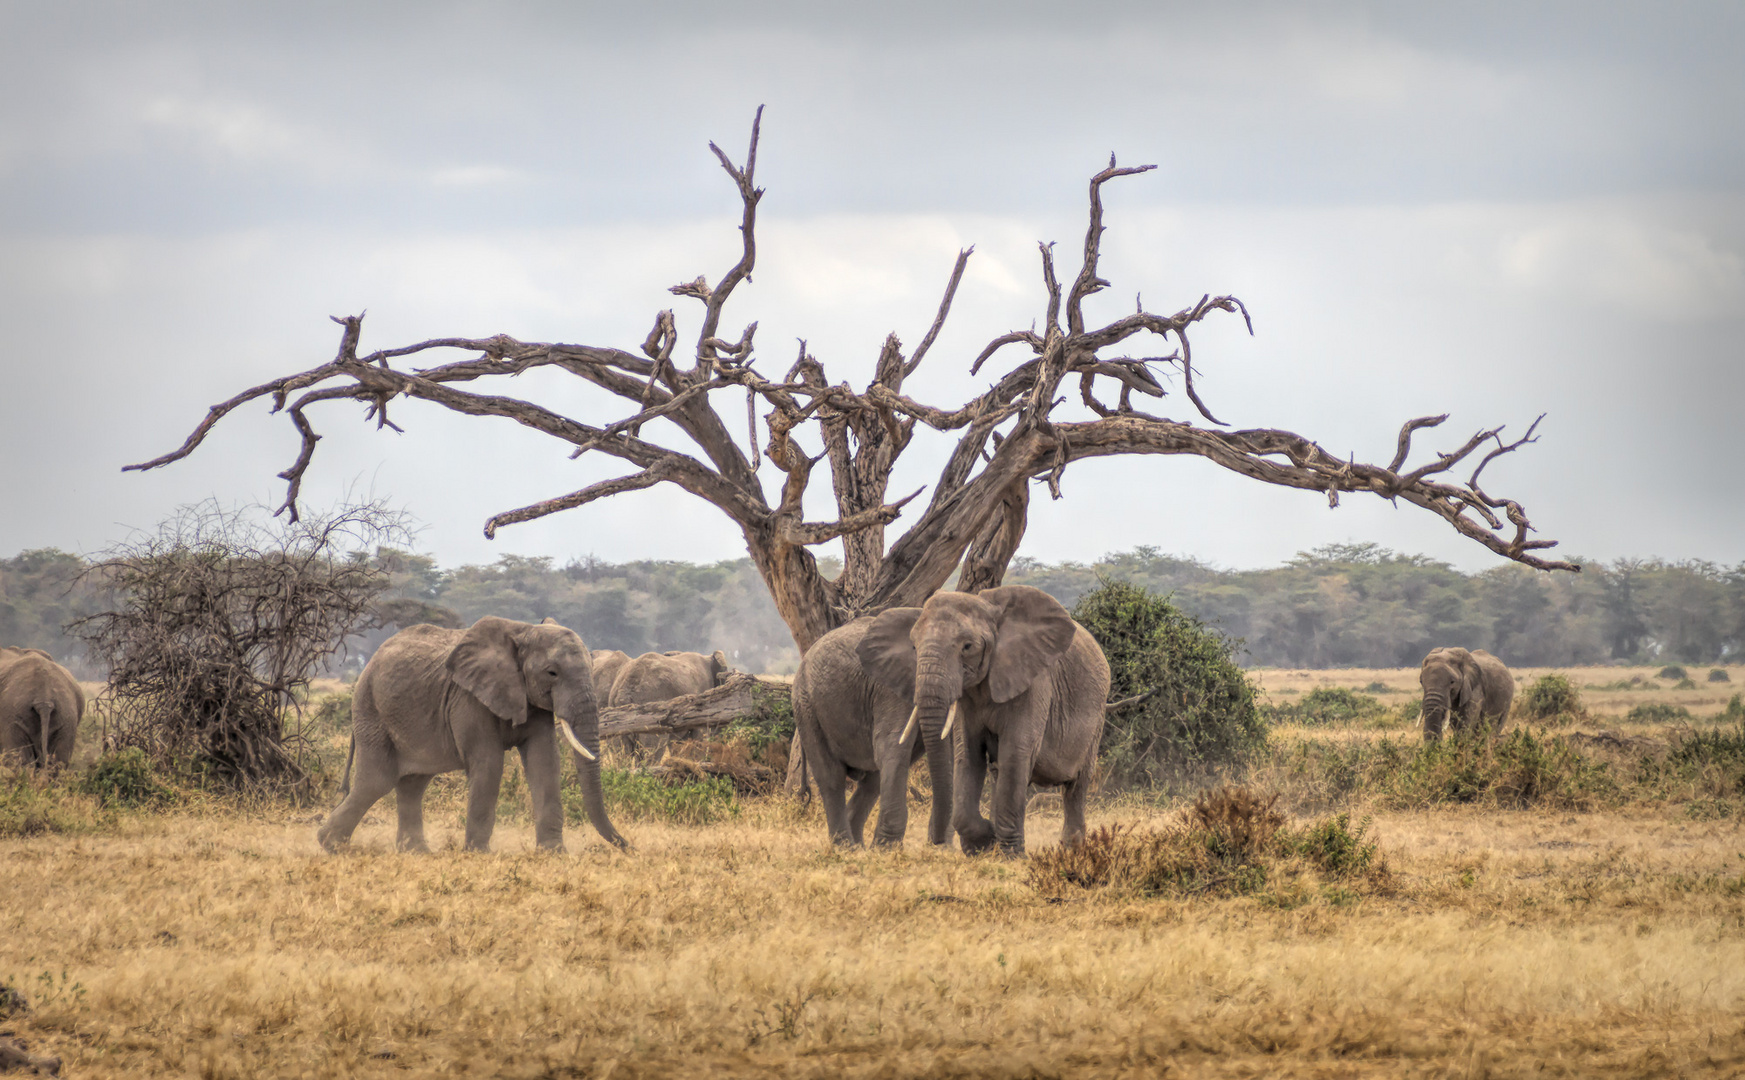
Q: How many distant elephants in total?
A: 4